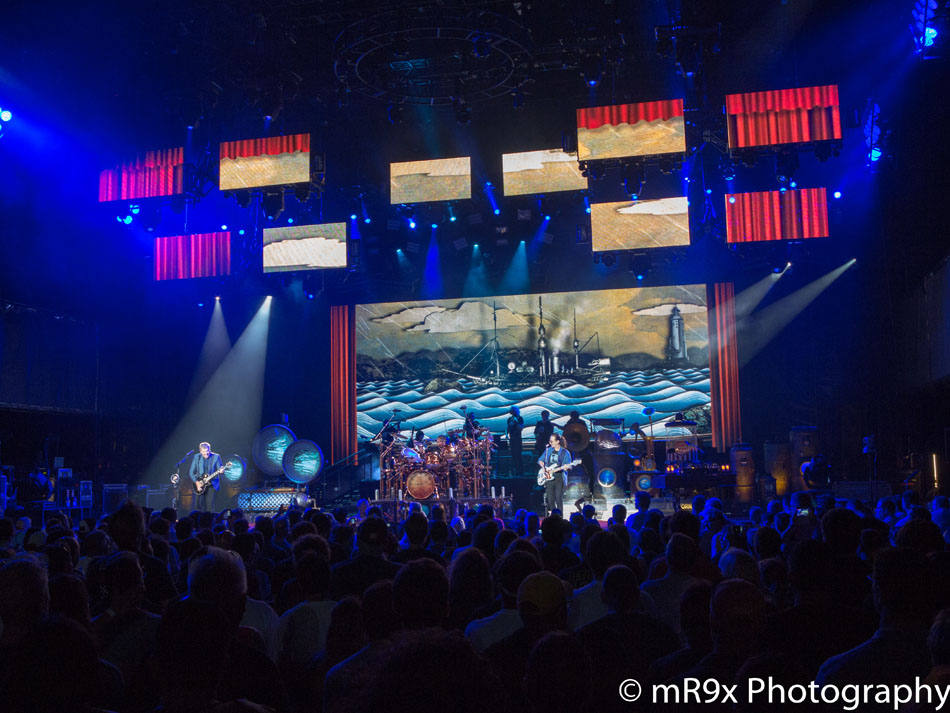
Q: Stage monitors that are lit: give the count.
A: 11